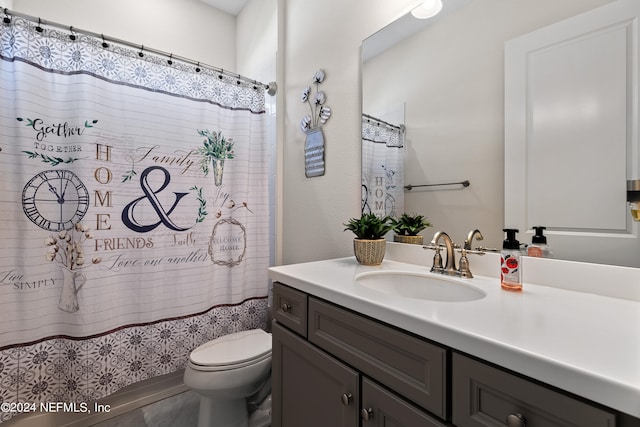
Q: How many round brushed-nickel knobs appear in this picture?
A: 4